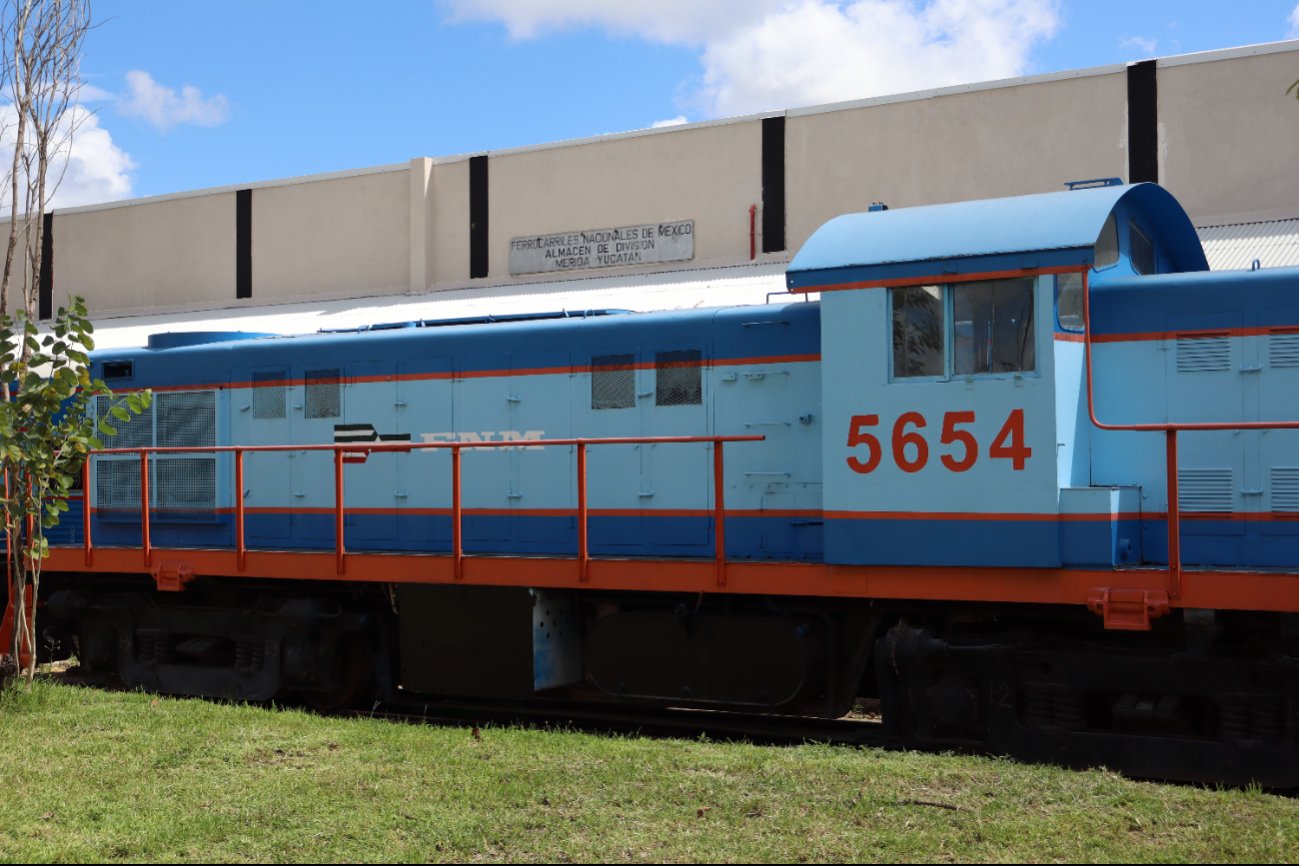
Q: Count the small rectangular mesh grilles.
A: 4